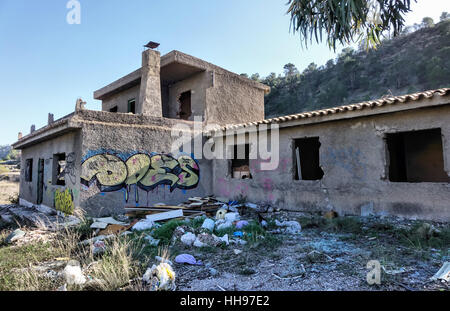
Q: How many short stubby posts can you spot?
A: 4